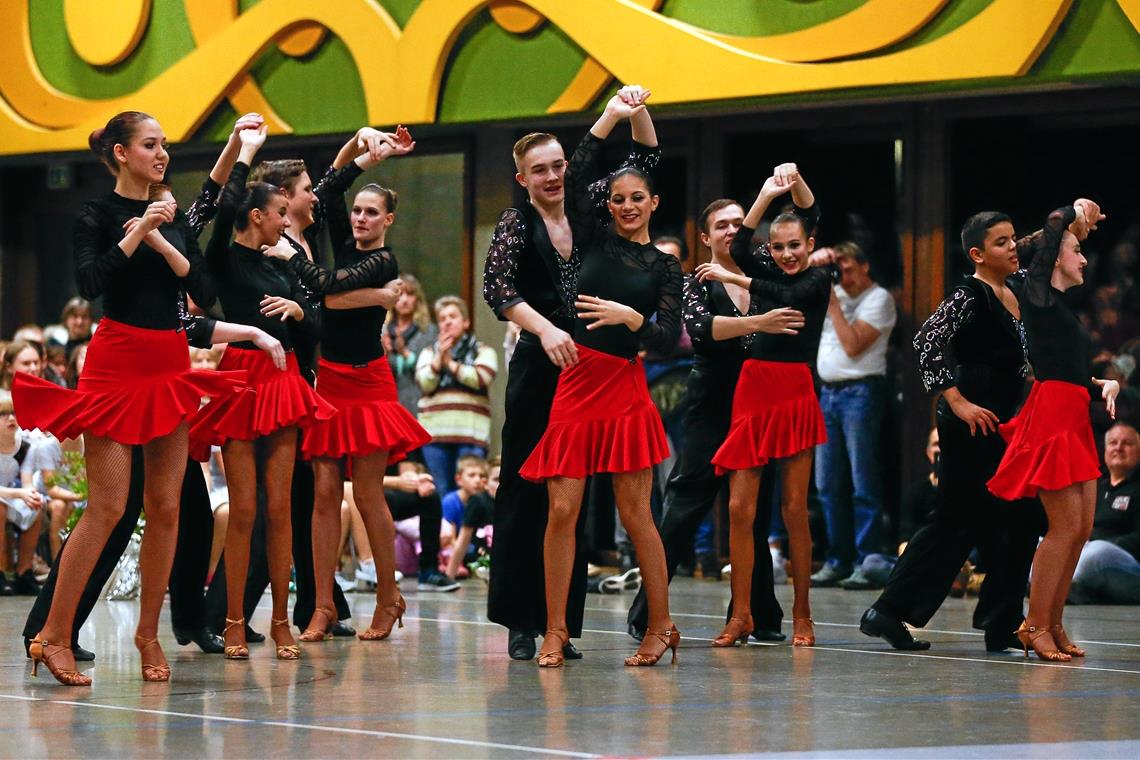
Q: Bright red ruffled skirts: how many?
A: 6